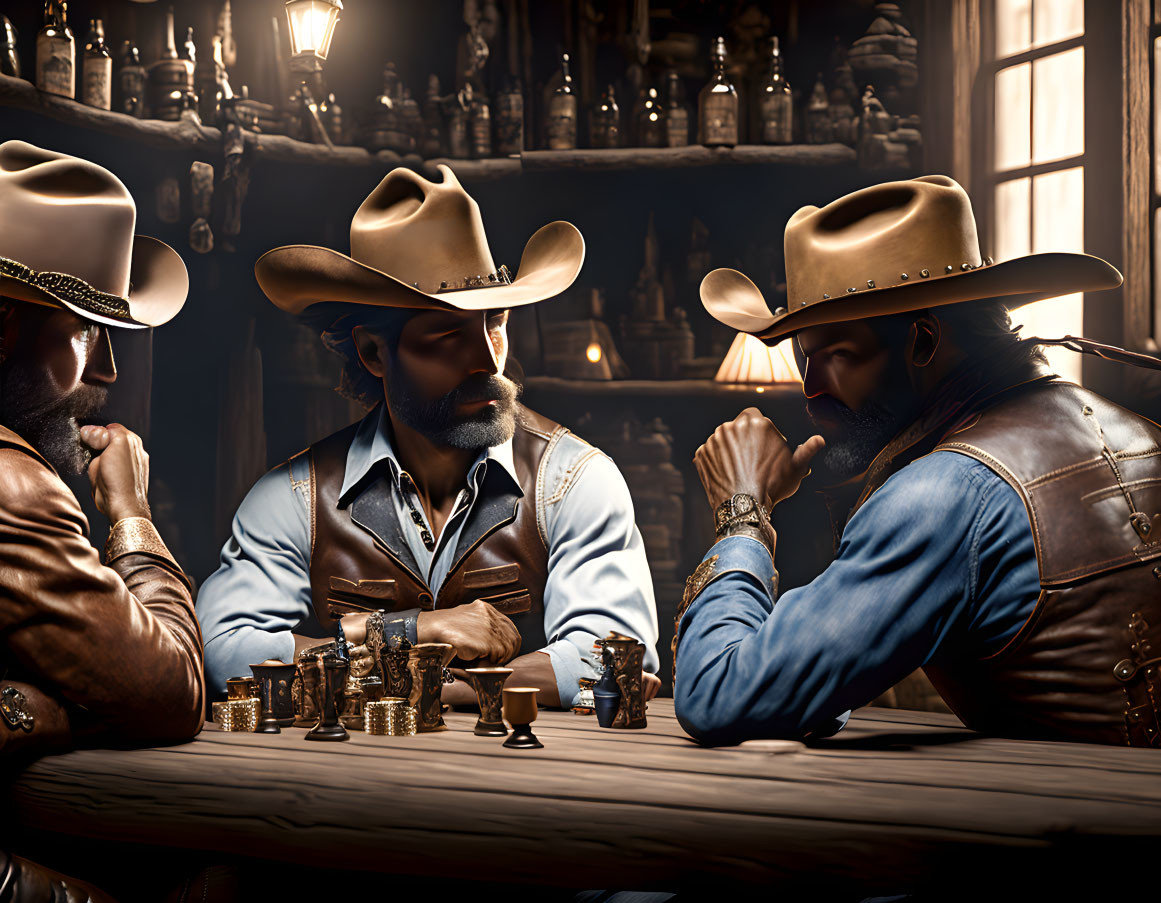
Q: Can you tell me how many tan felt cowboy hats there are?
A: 3